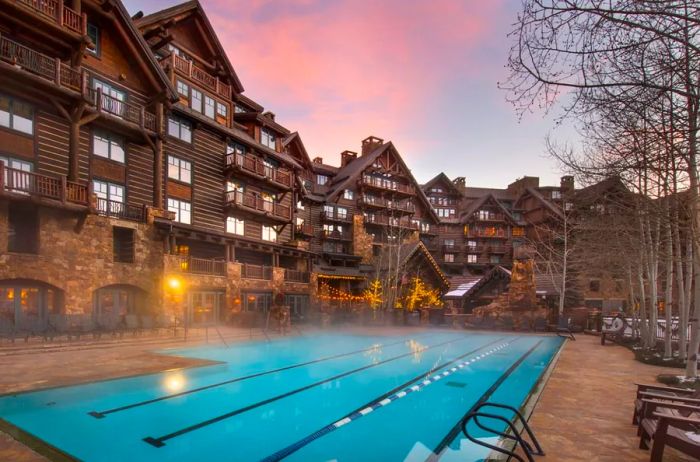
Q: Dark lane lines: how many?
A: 4